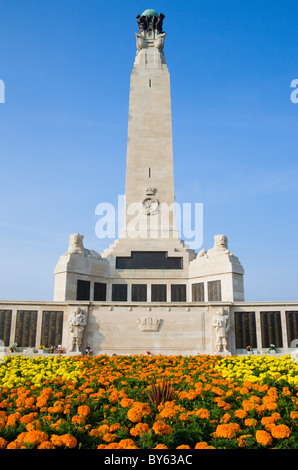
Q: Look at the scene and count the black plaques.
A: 15